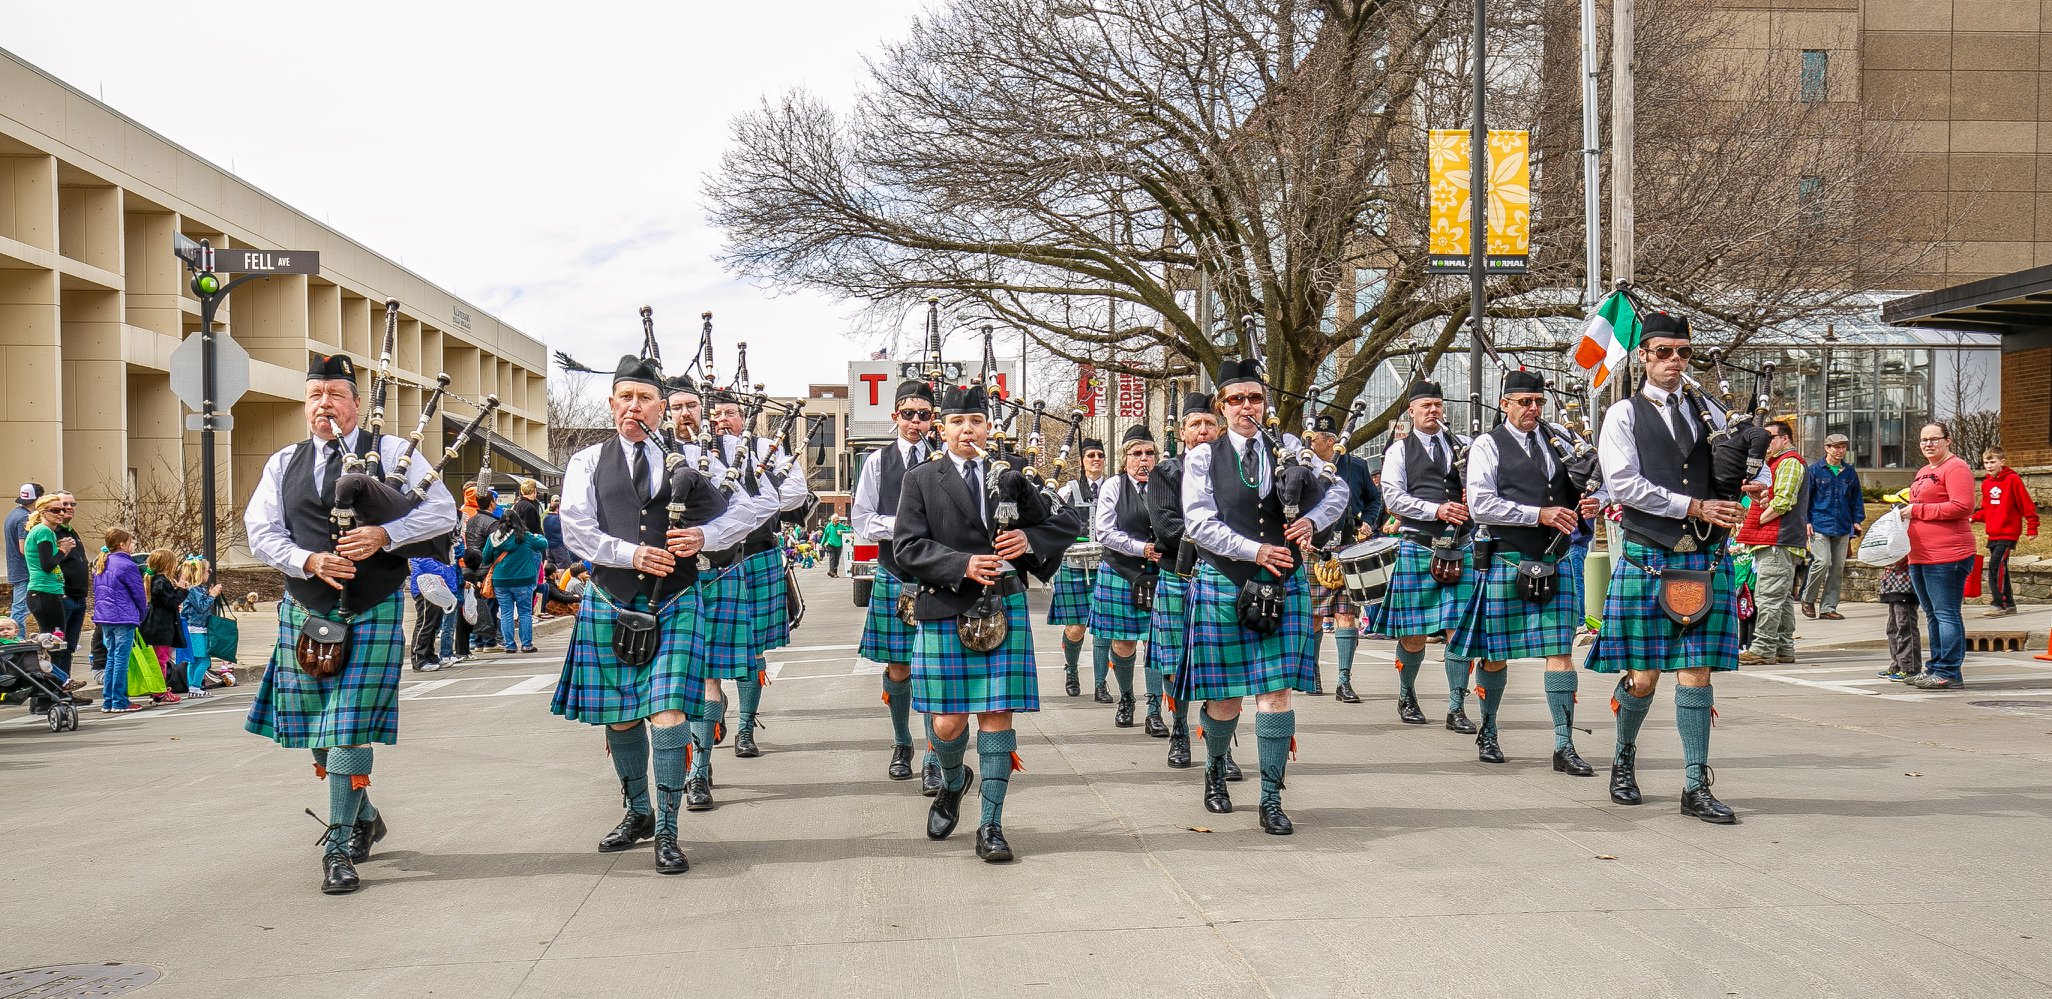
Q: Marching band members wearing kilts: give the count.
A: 14